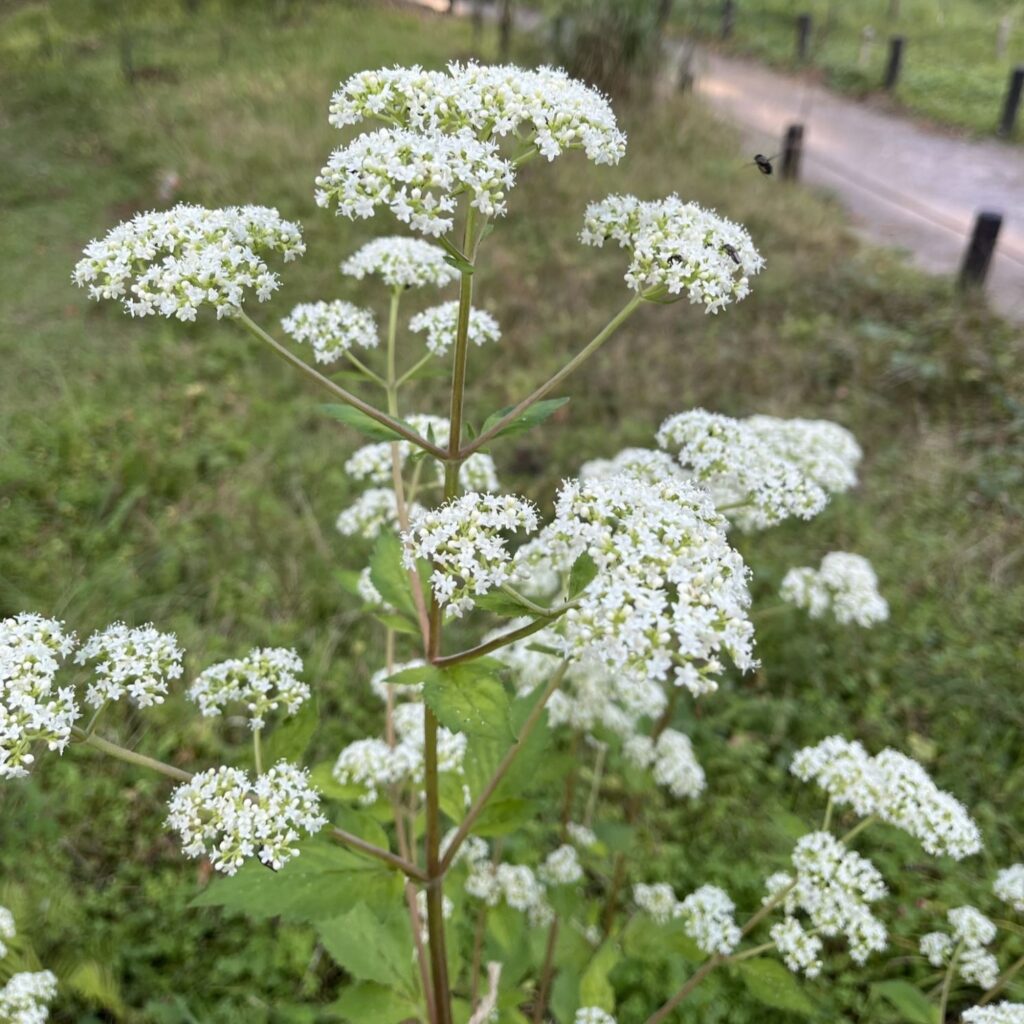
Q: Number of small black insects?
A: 3